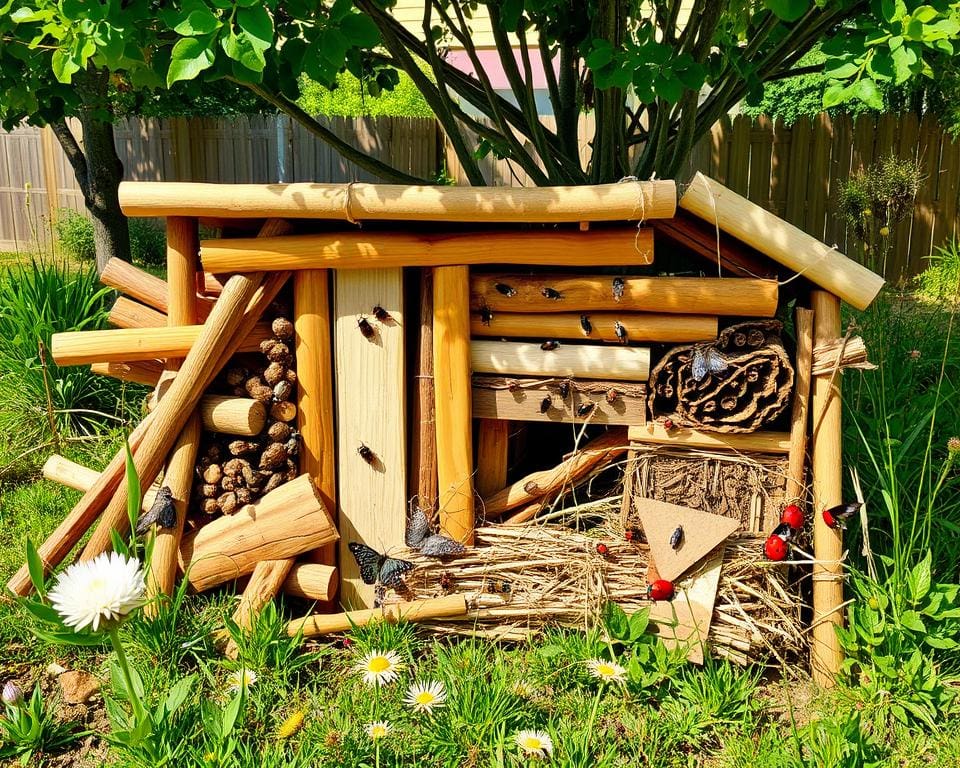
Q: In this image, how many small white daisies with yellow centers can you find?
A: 6